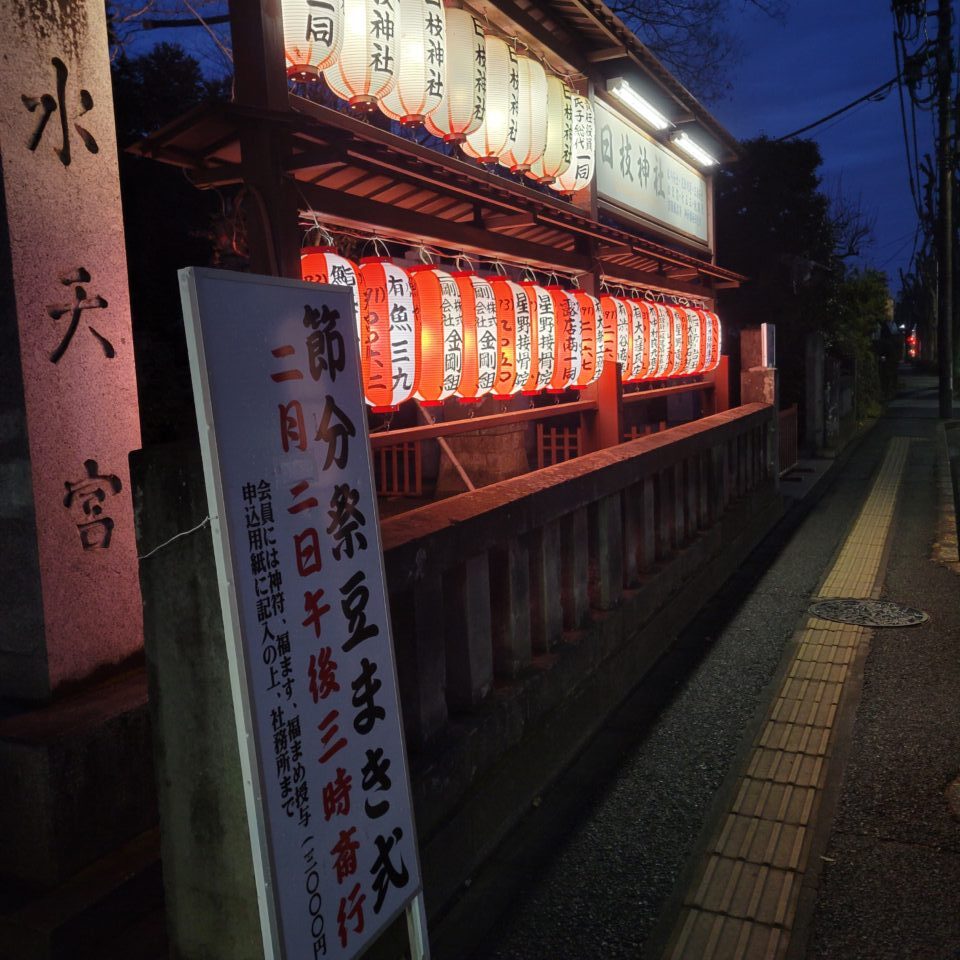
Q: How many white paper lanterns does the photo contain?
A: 8